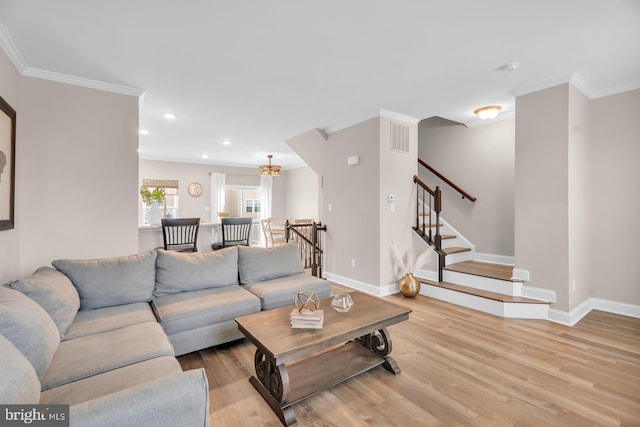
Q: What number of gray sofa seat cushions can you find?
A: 5